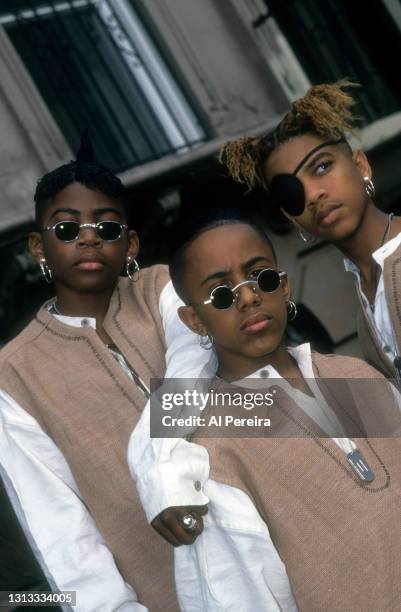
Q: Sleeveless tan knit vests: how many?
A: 3